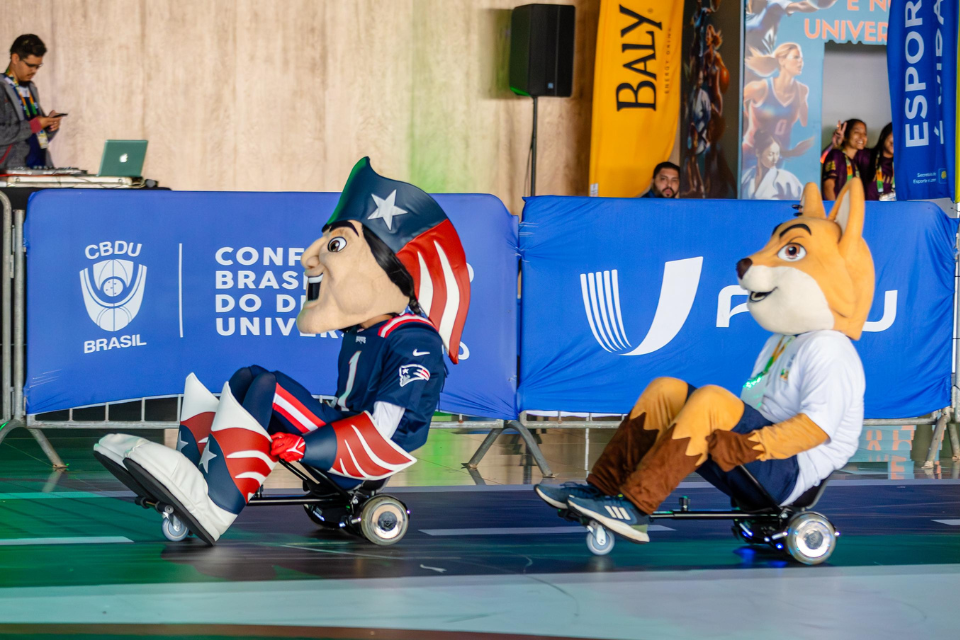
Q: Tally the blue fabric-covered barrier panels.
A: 2